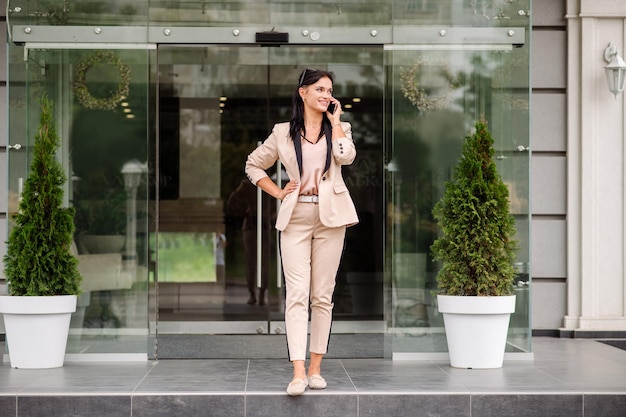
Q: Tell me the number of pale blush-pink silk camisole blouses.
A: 1